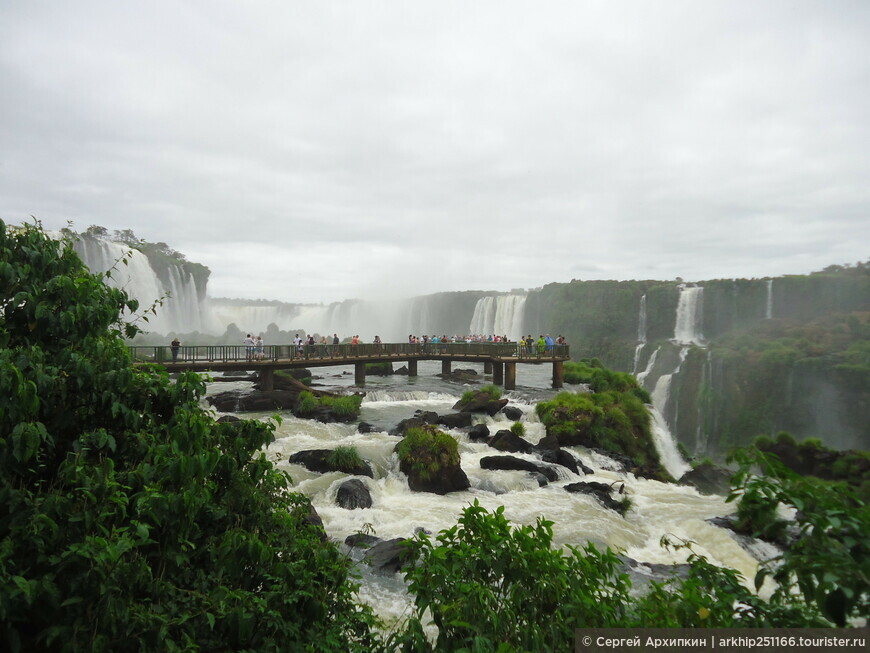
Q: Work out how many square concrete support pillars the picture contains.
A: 8